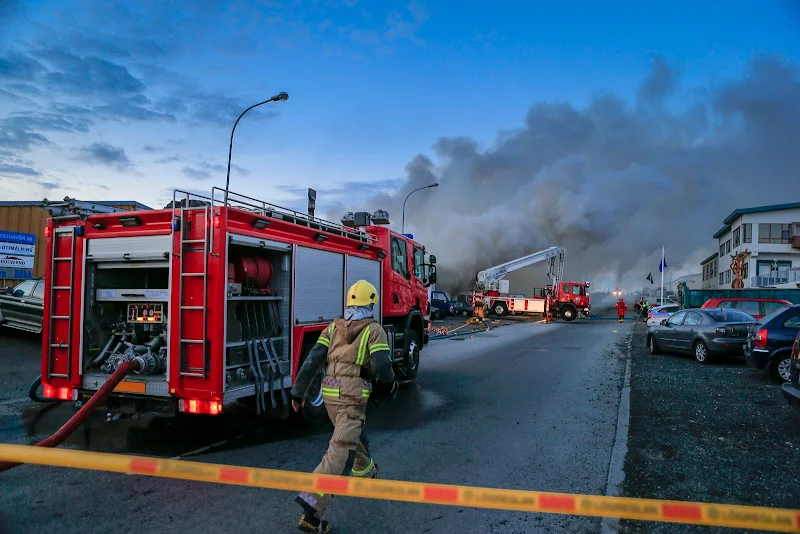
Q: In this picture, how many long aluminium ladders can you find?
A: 2